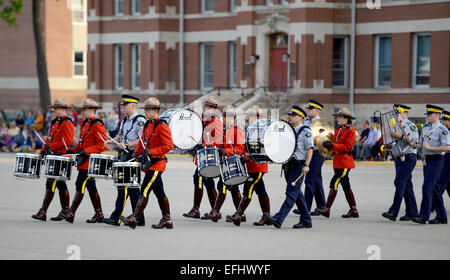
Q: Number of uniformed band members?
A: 13